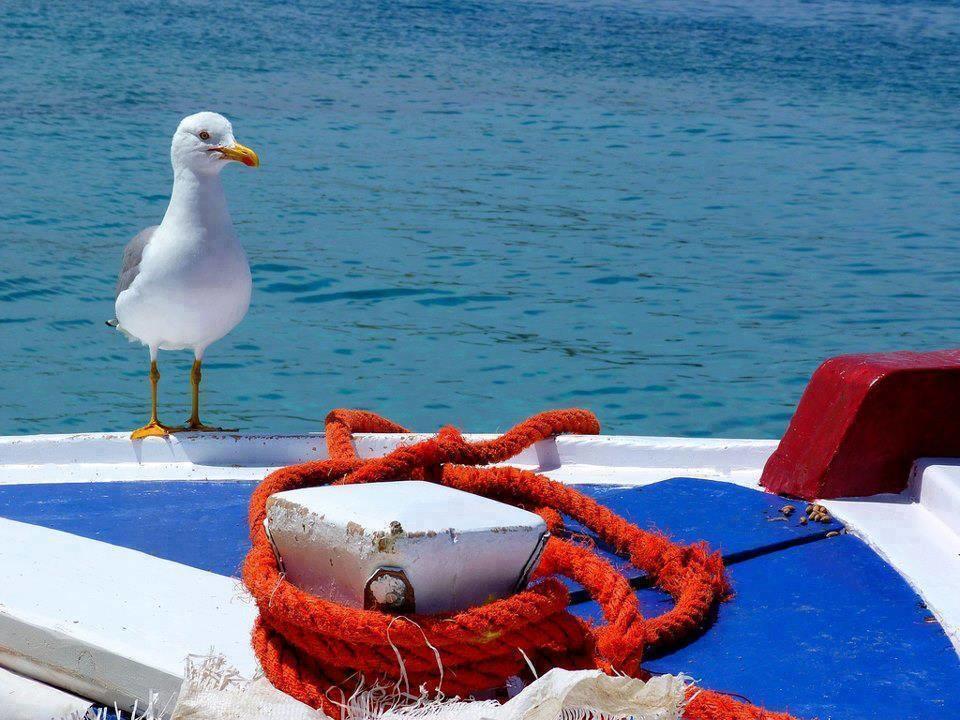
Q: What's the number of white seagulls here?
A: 1